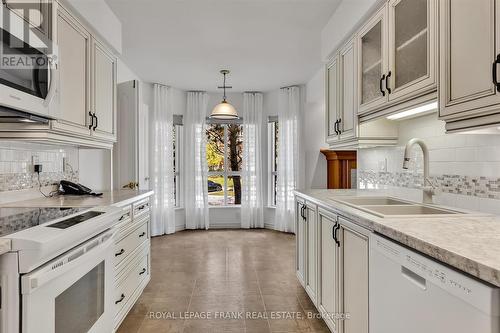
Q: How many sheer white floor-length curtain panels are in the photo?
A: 4